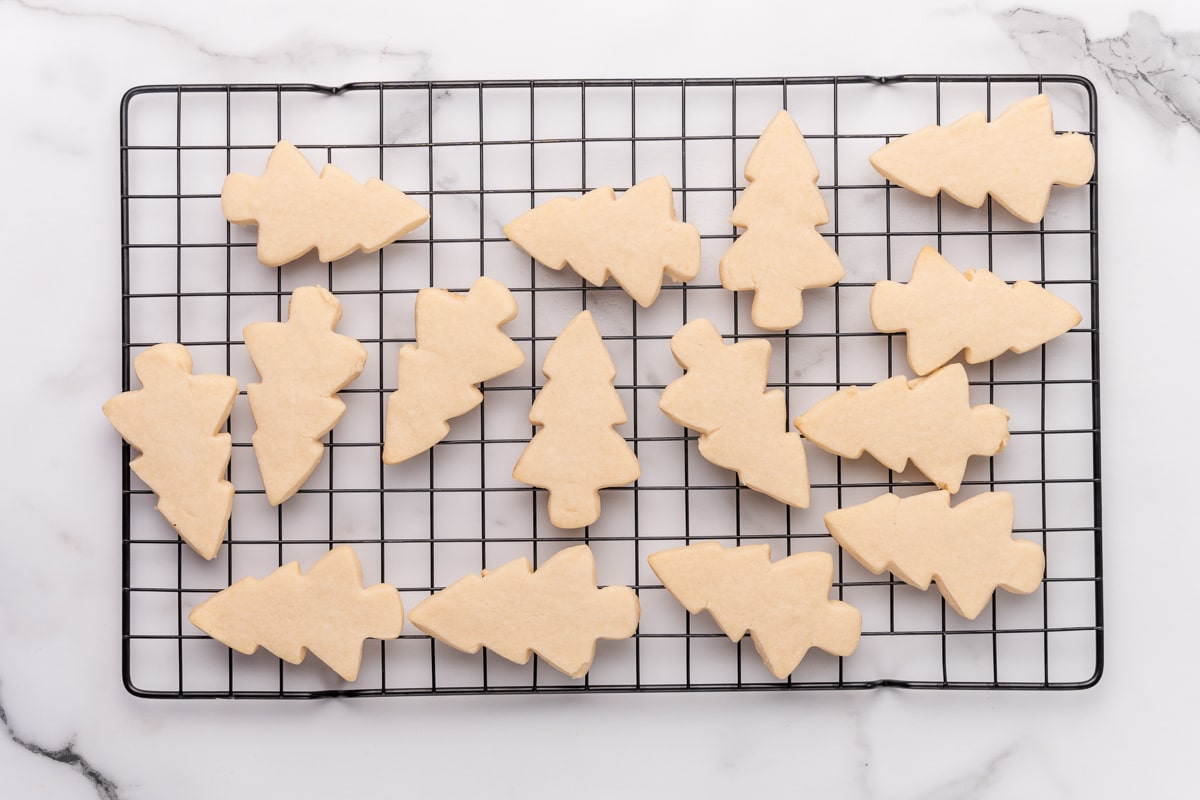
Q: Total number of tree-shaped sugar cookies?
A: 15